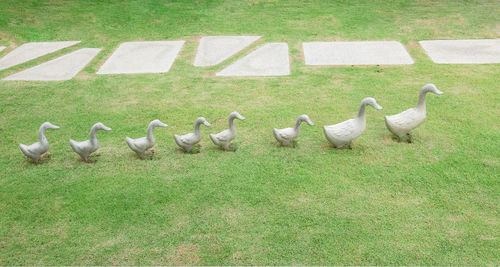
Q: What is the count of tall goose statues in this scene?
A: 2